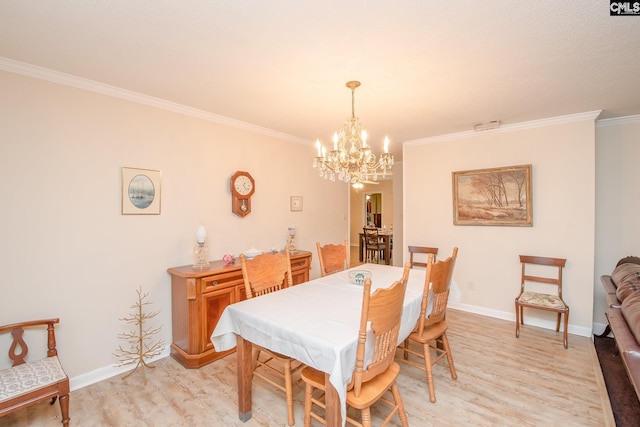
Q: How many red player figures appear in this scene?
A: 0